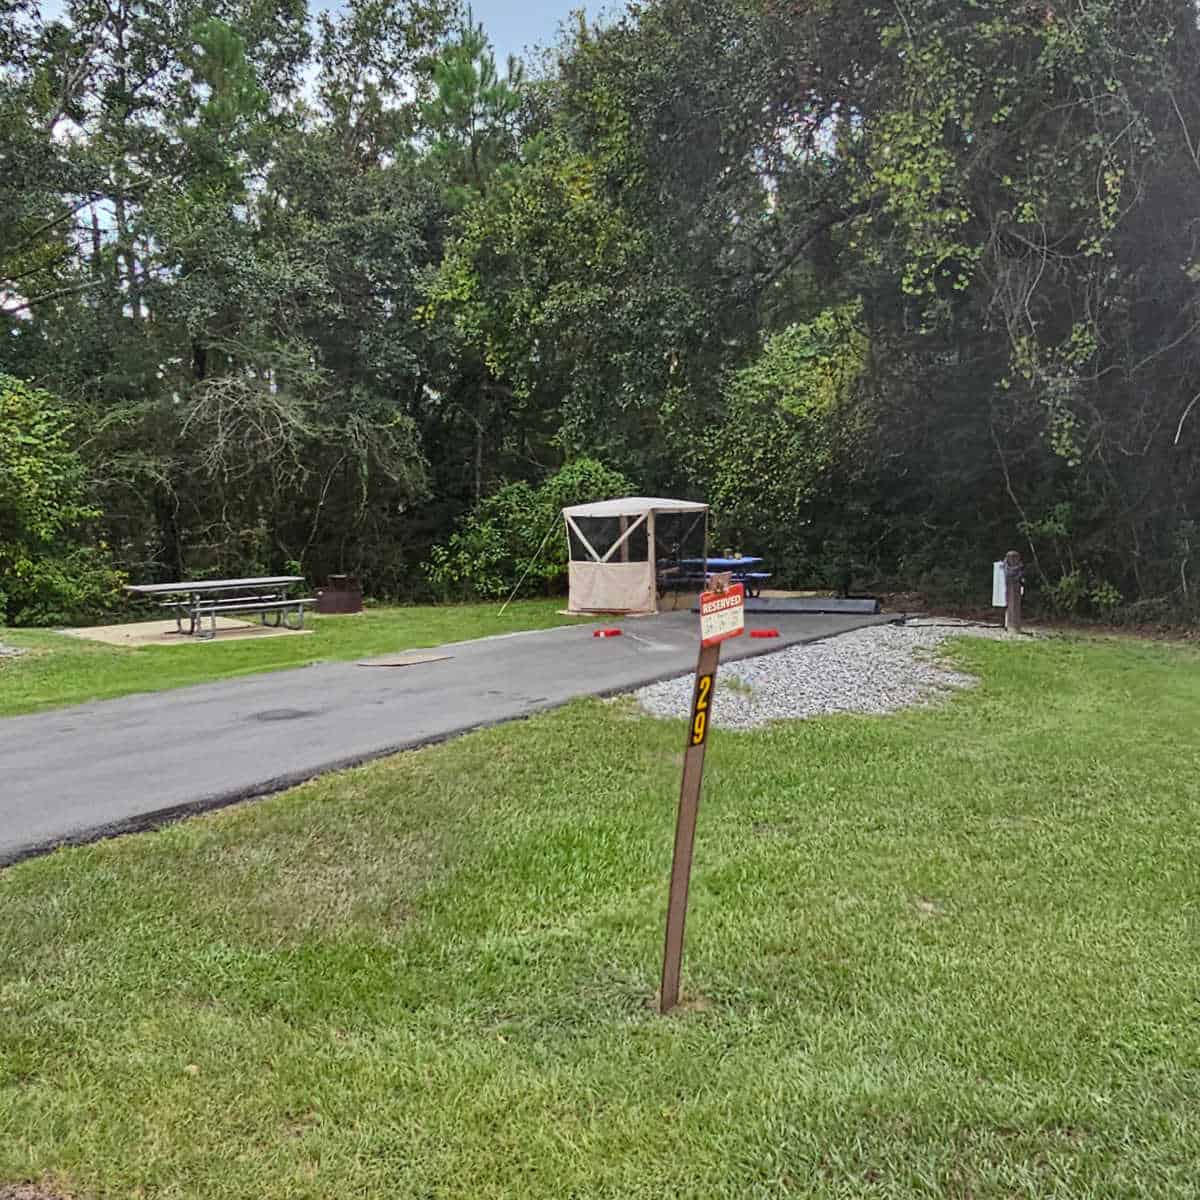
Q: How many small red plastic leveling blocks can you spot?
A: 2